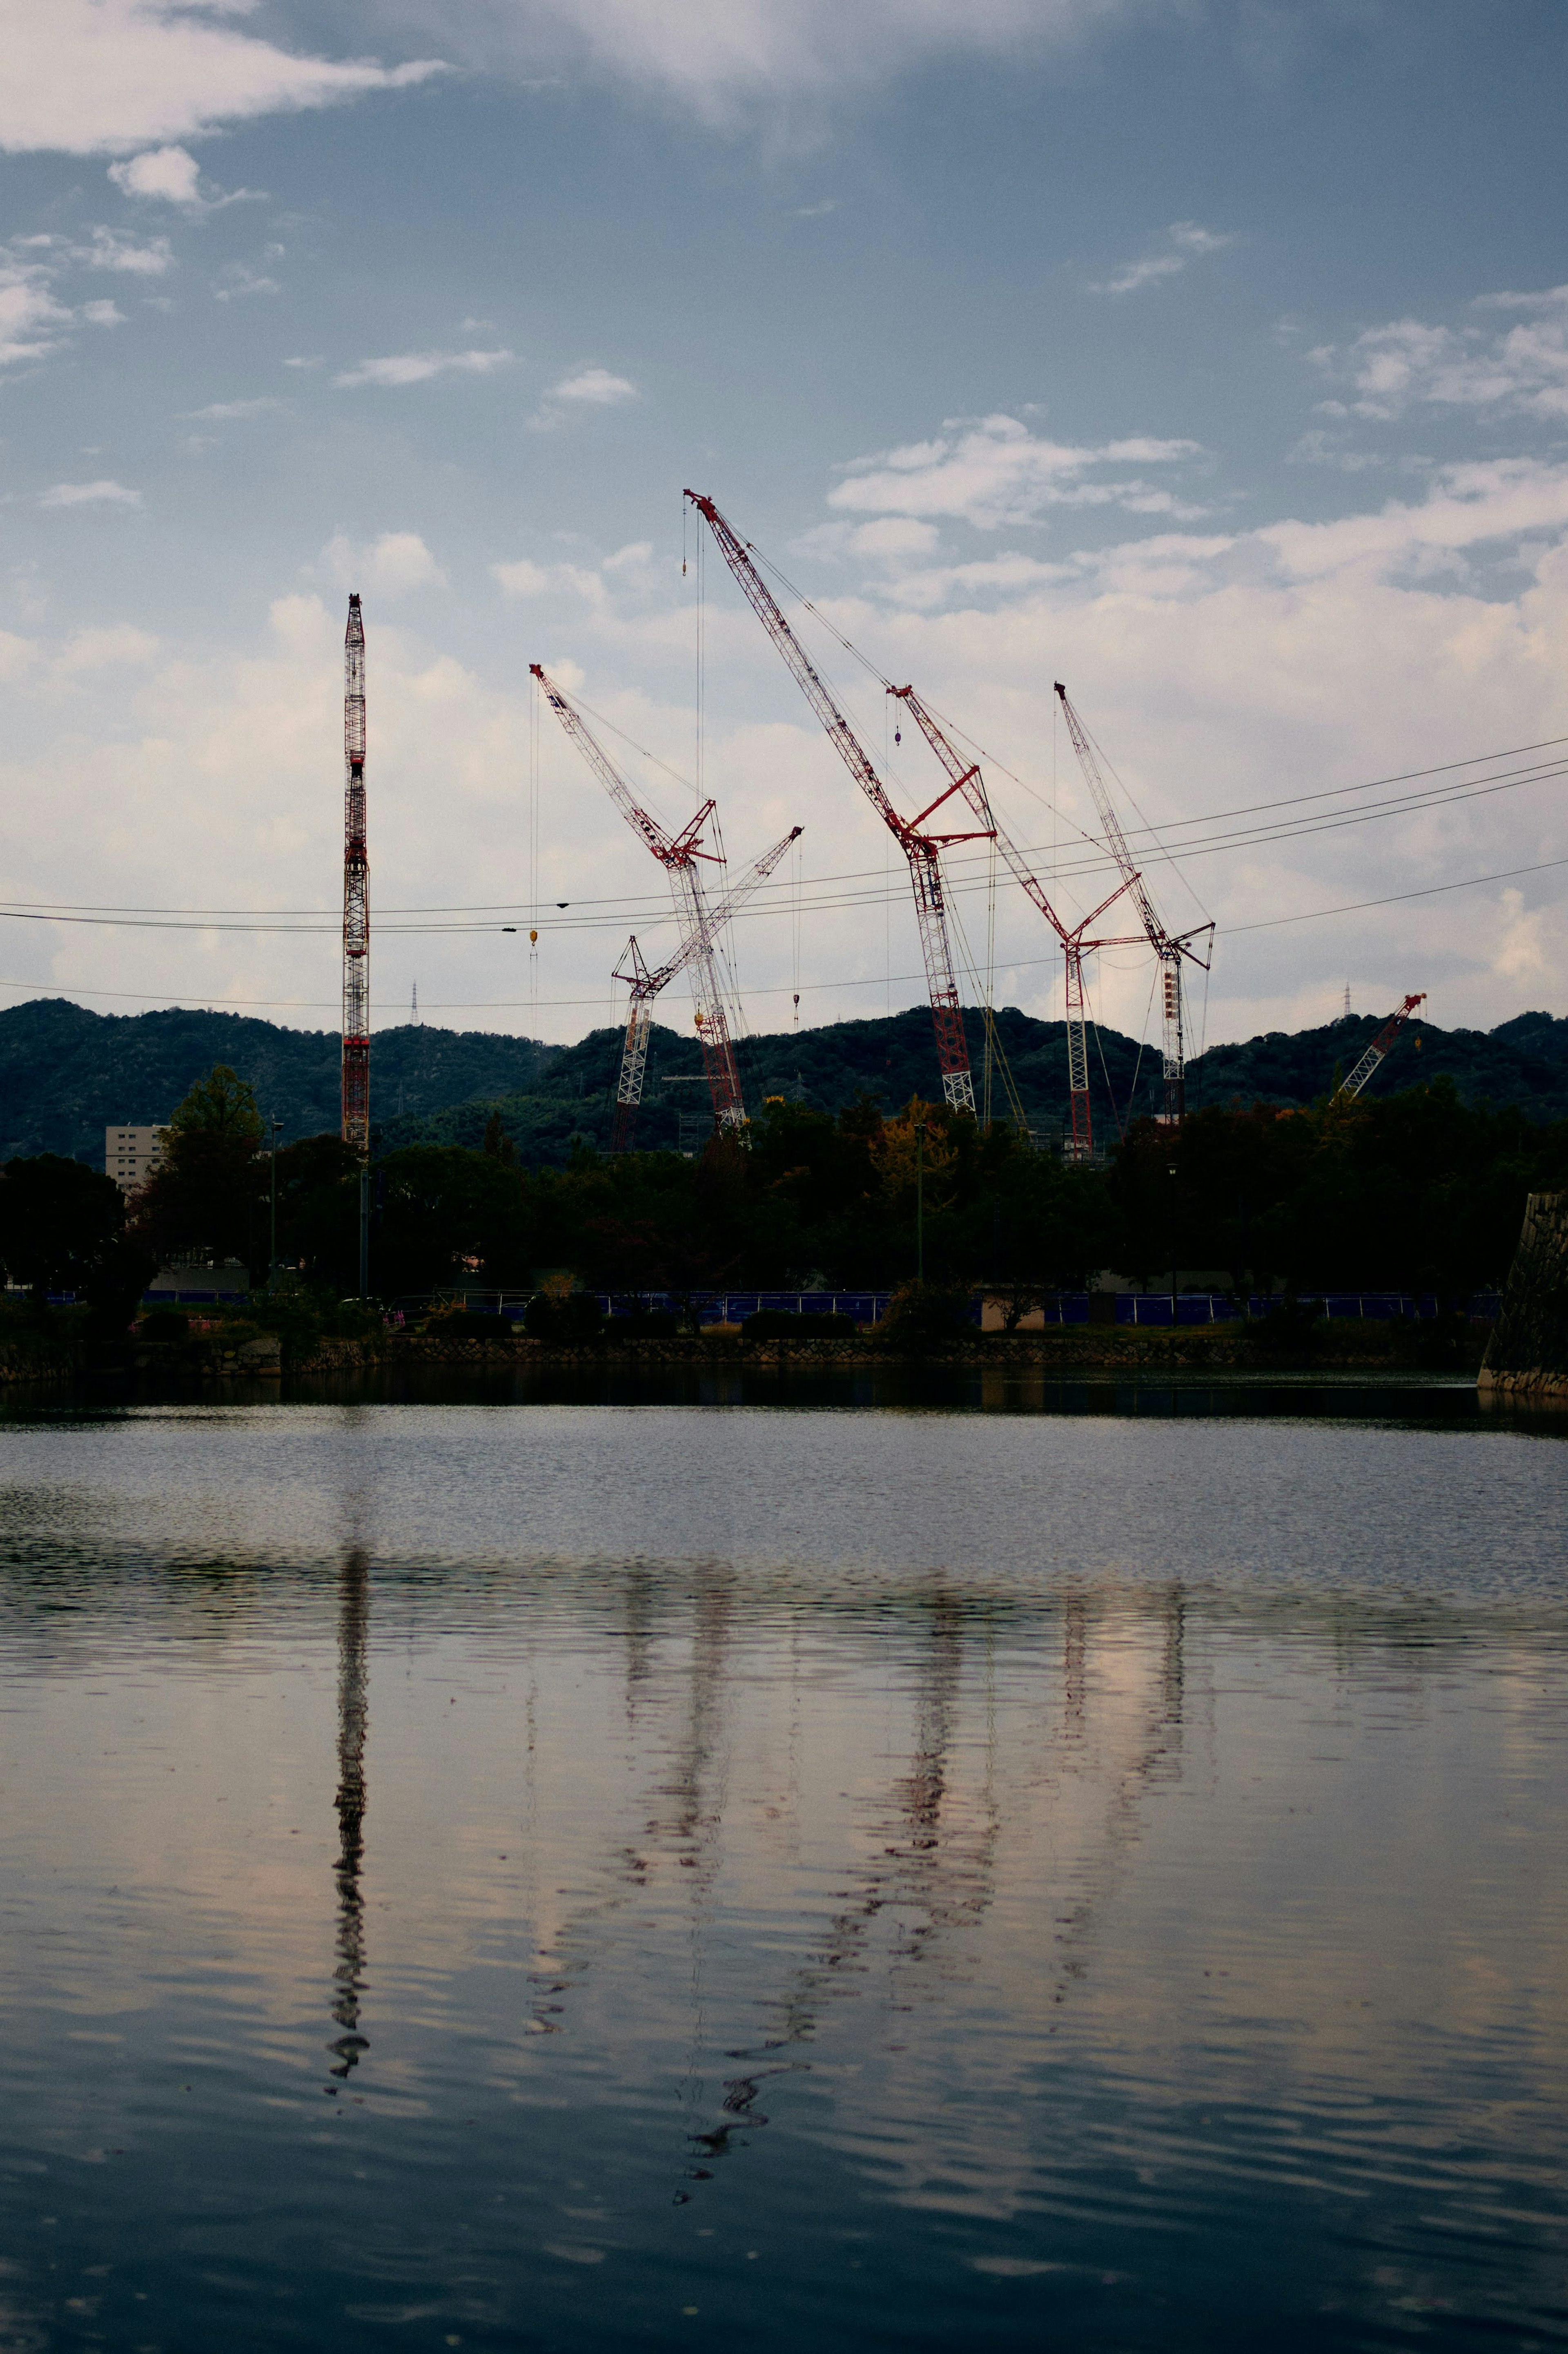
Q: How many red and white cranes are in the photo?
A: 7